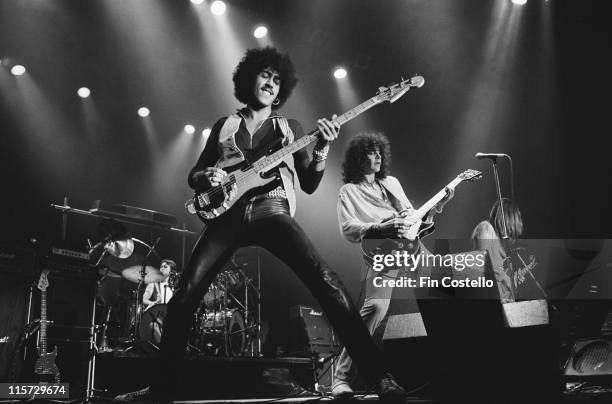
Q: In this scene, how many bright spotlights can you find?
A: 10